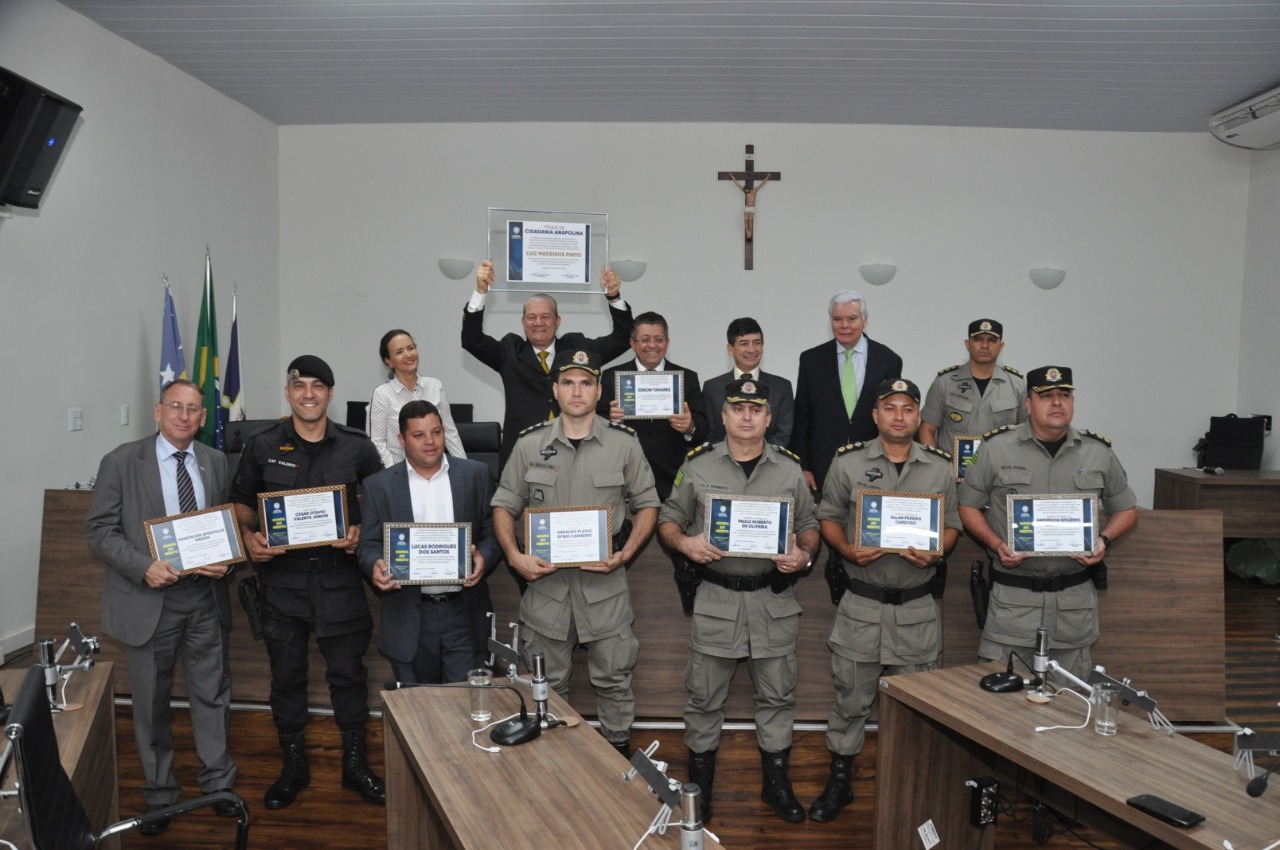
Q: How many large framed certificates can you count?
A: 1